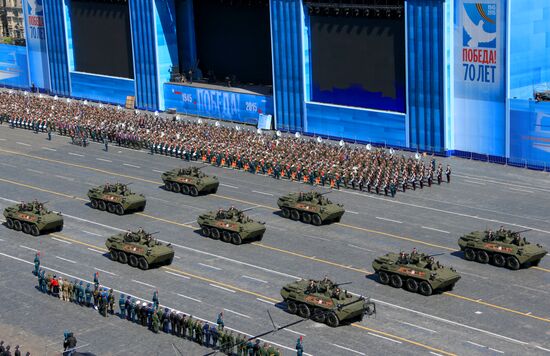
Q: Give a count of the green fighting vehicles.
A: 9